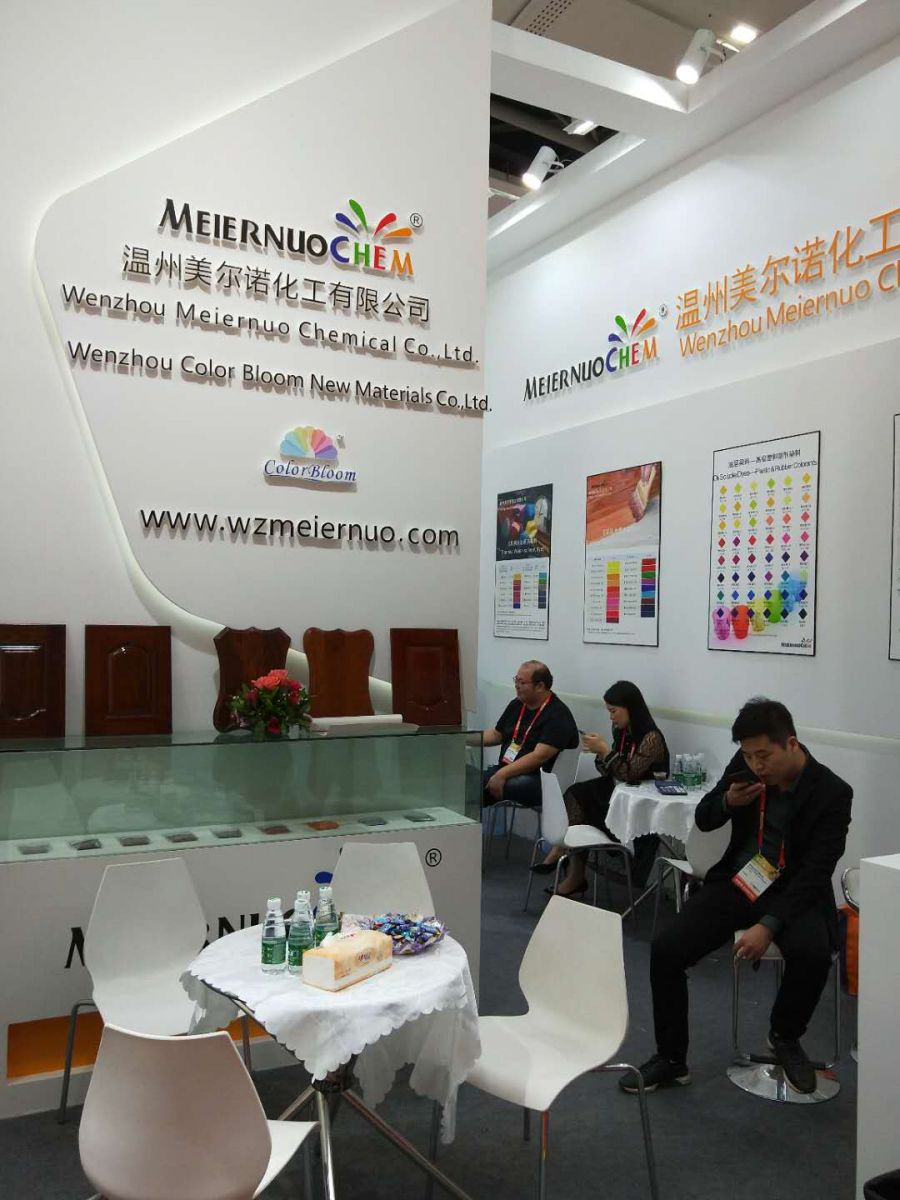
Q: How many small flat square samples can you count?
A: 9